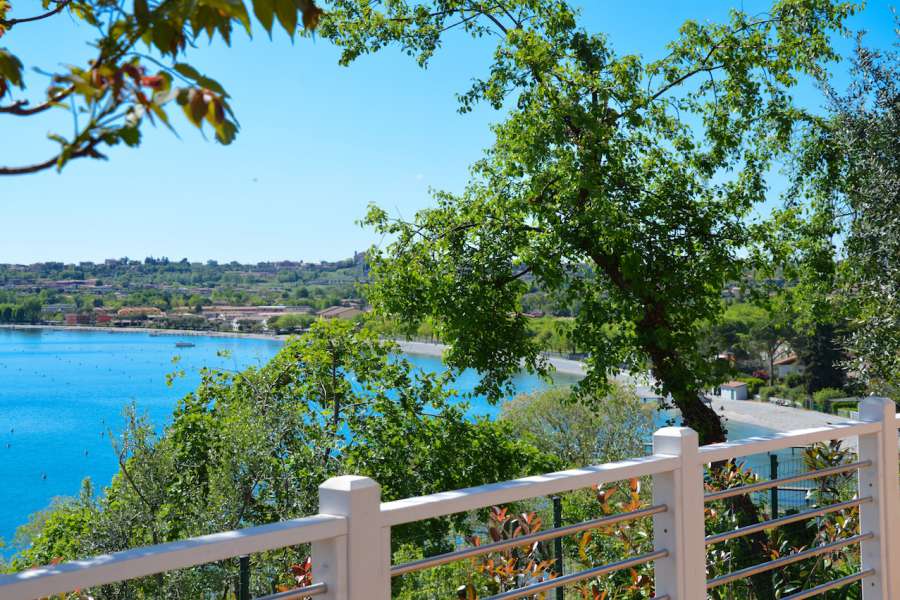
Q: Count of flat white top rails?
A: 3